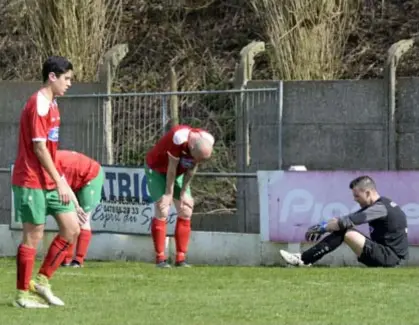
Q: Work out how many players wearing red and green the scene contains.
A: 3